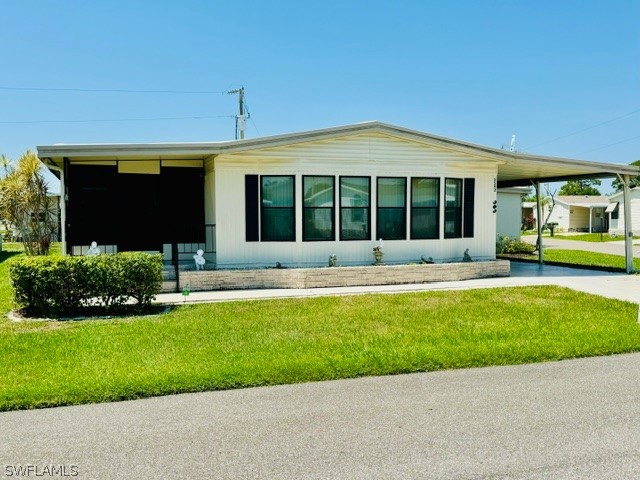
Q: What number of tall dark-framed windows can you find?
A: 6